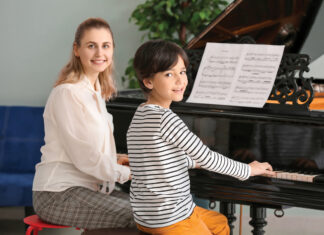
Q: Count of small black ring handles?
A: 2